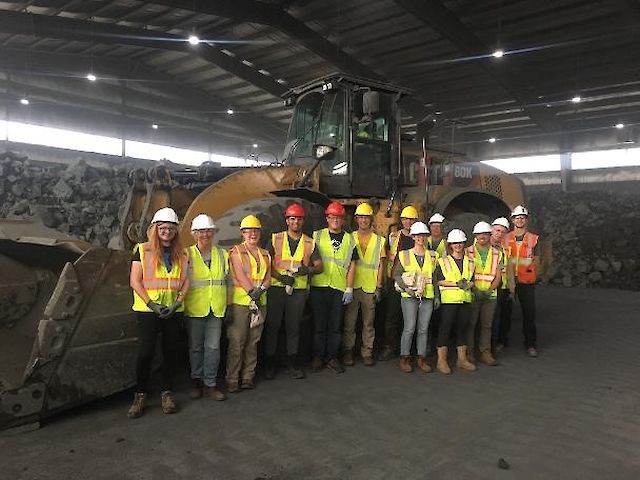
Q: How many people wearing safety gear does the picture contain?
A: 13